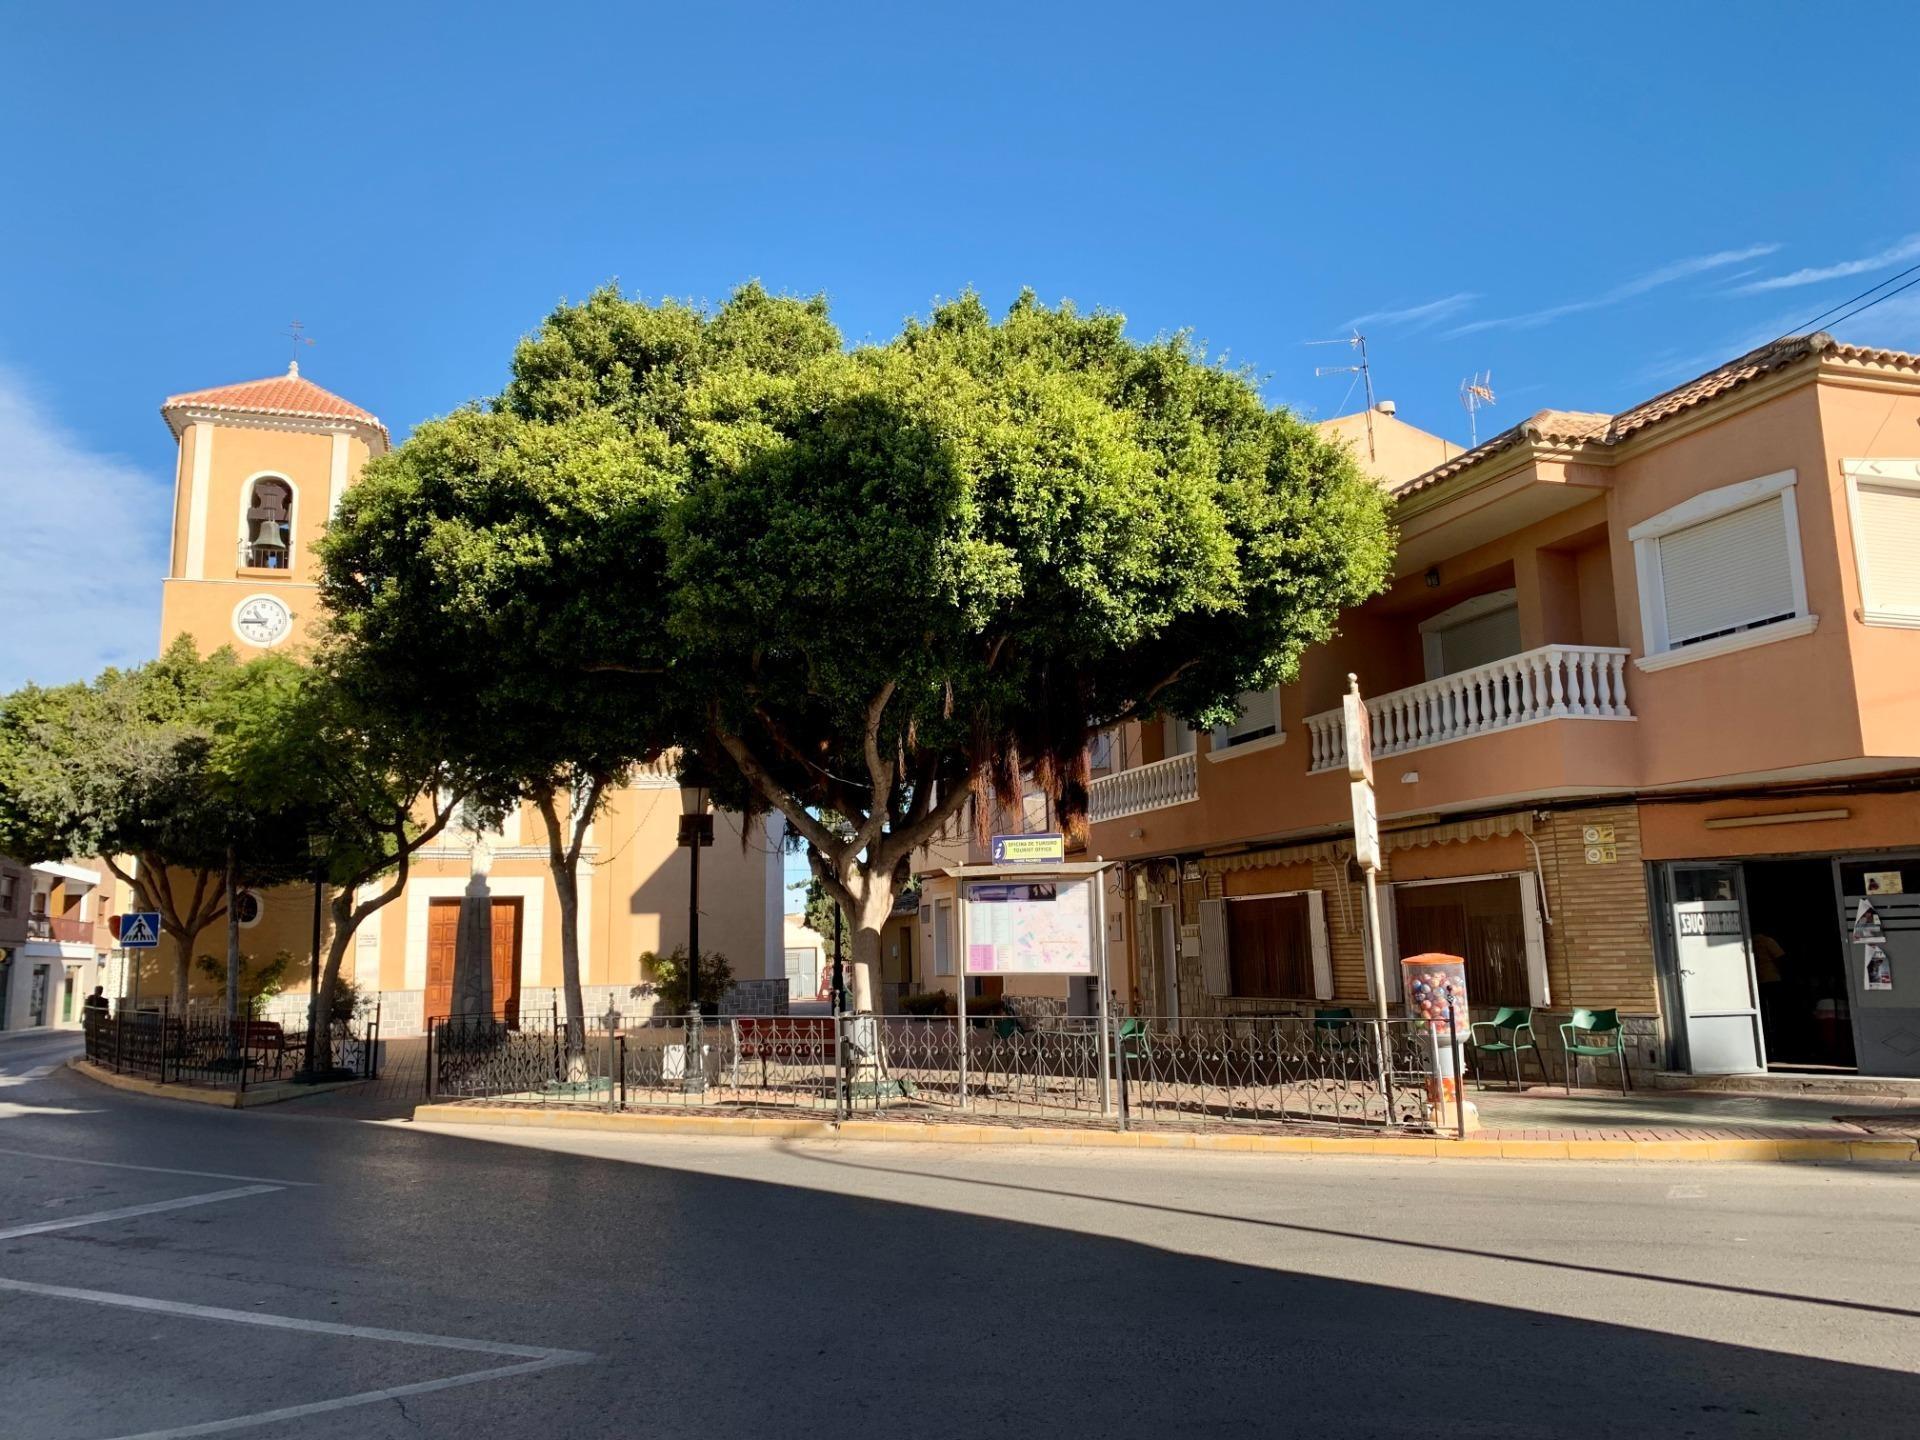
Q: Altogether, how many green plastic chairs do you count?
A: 5